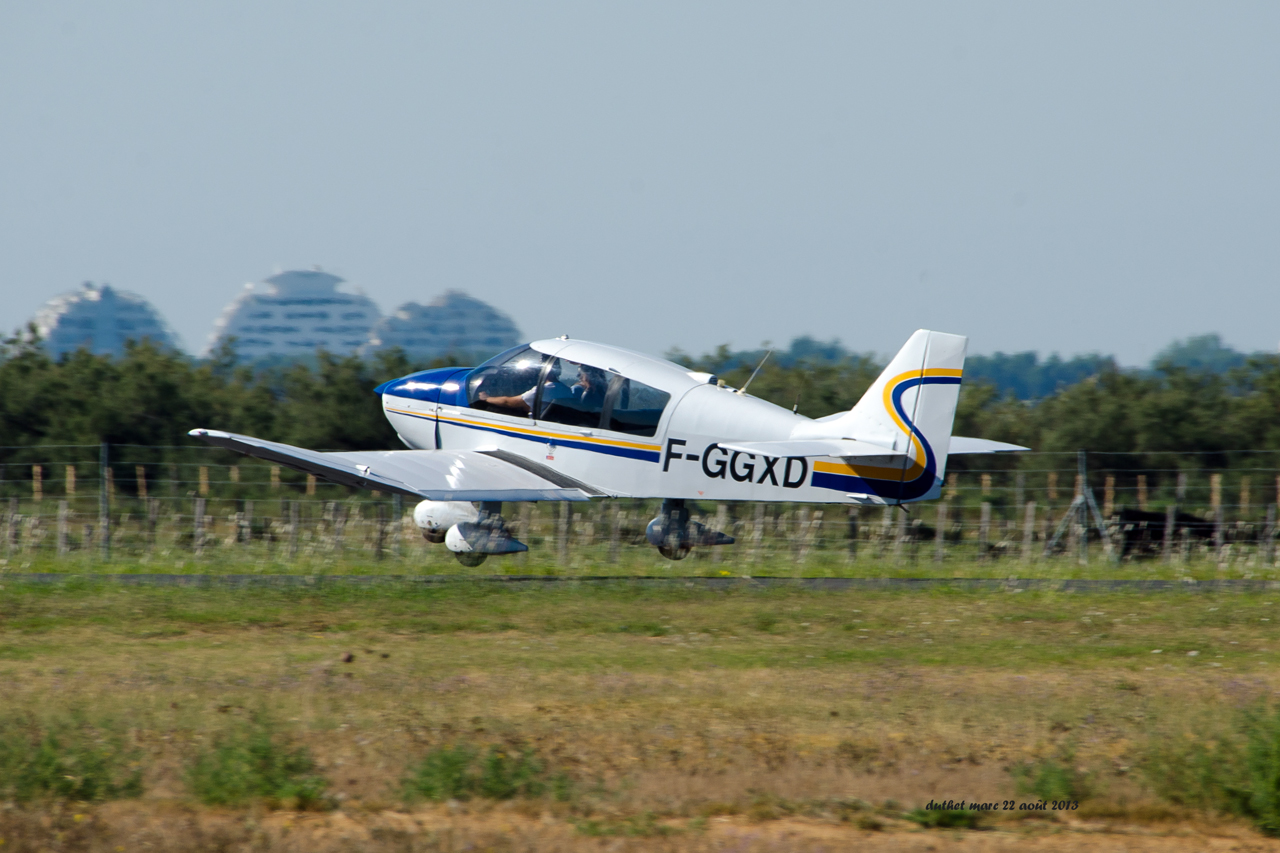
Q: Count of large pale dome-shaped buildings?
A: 3